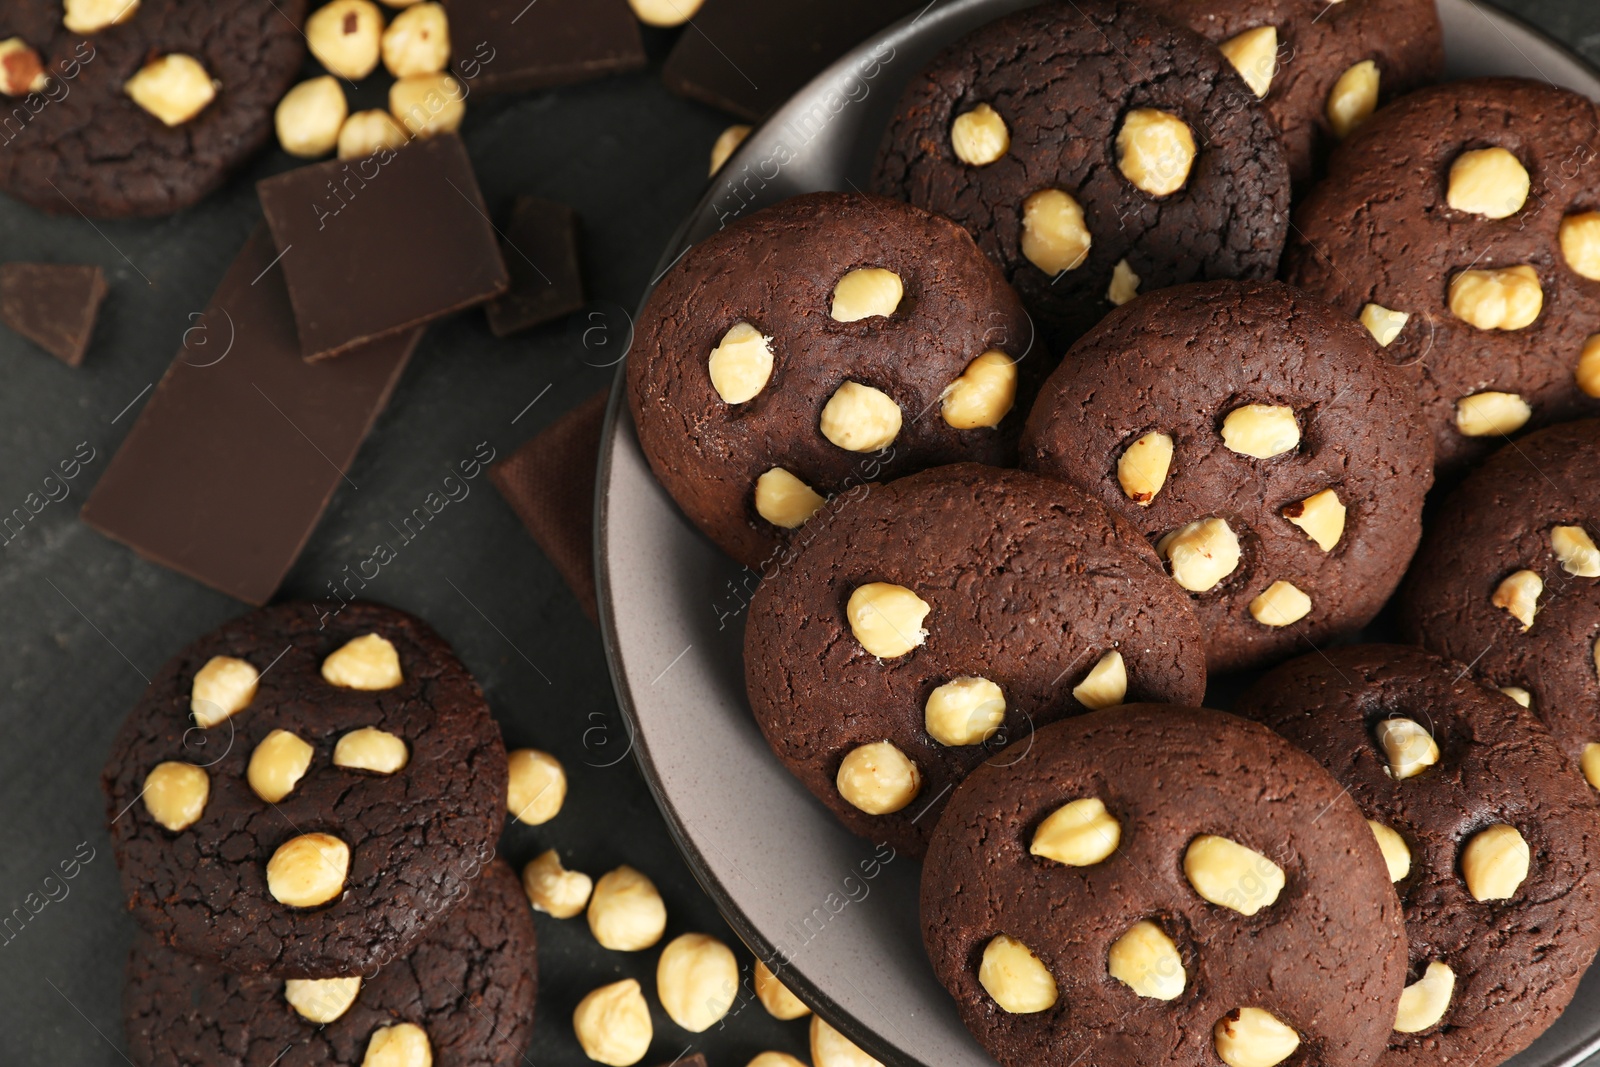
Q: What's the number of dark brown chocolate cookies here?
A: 12